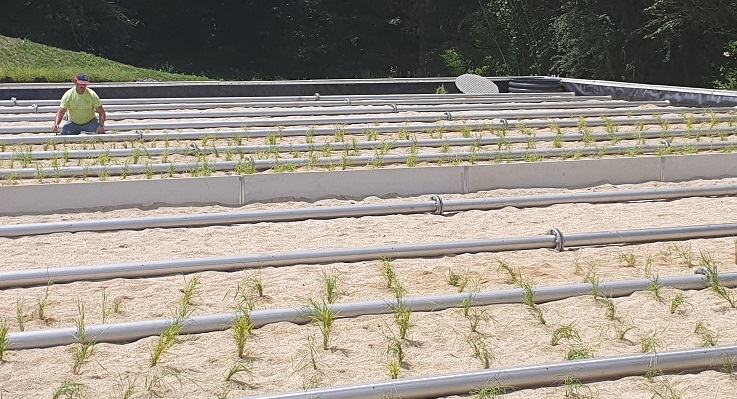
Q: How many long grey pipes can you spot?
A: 11